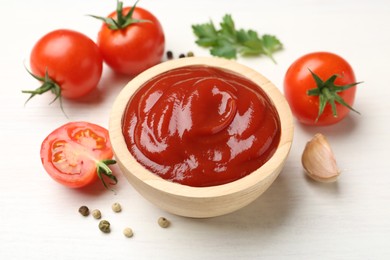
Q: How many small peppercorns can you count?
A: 9